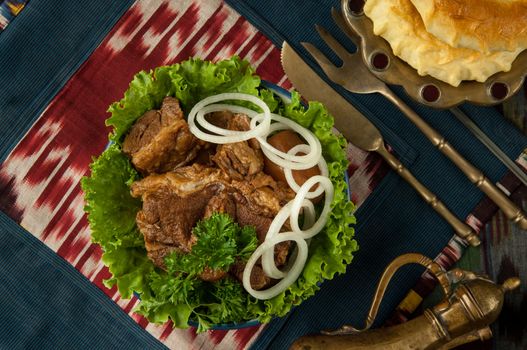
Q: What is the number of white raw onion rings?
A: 8